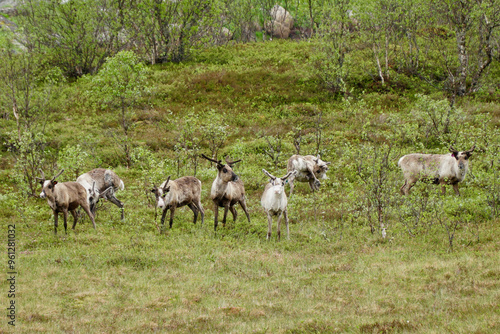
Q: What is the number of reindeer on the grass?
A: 7